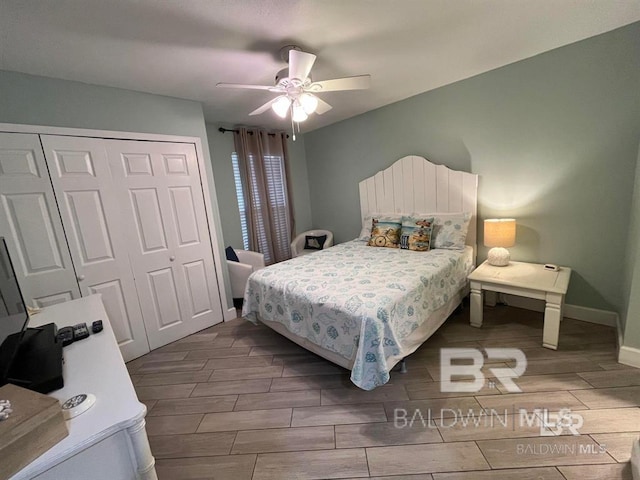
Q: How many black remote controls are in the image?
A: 3